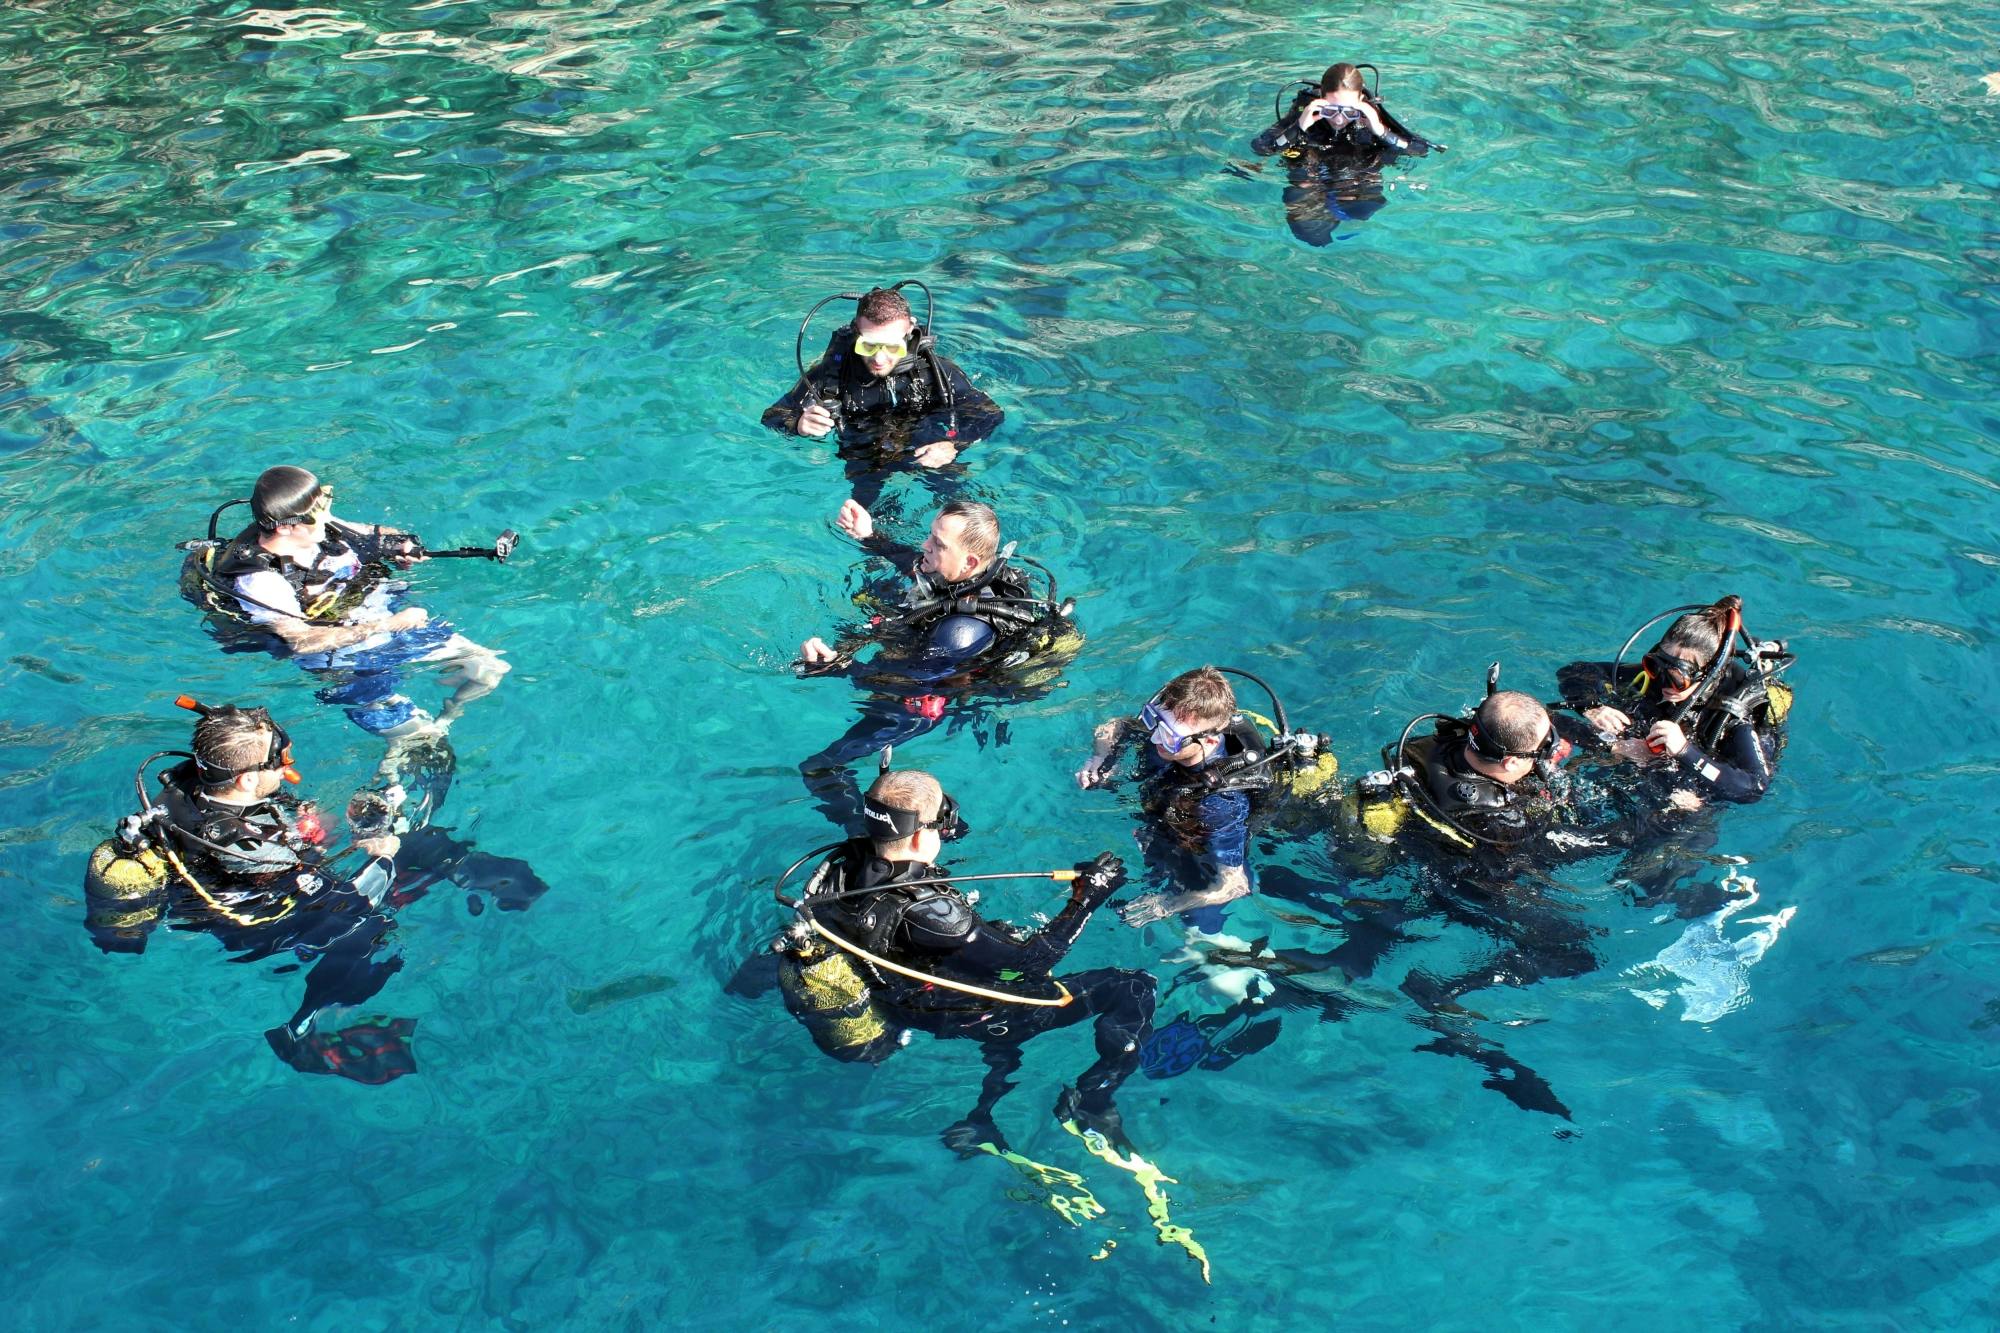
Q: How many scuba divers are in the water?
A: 9